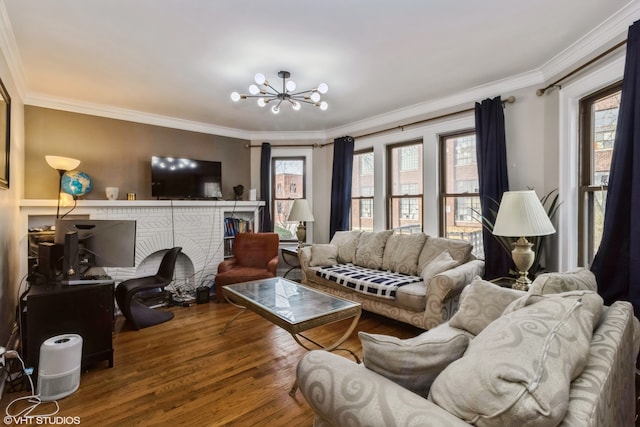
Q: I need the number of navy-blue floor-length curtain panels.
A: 4